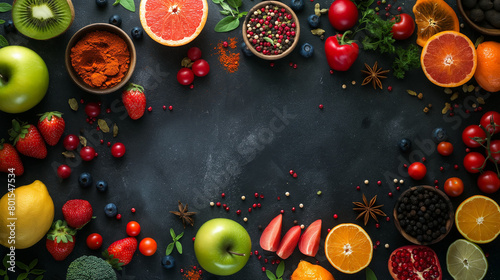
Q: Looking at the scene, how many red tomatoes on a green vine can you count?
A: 5